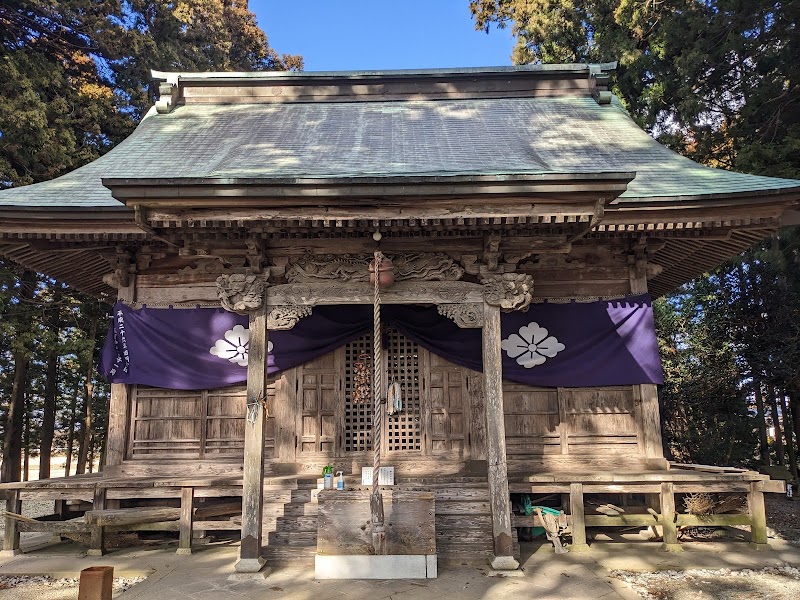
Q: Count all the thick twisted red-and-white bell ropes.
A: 1